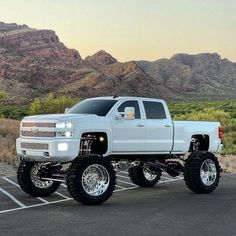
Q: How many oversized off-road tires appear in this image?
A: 4